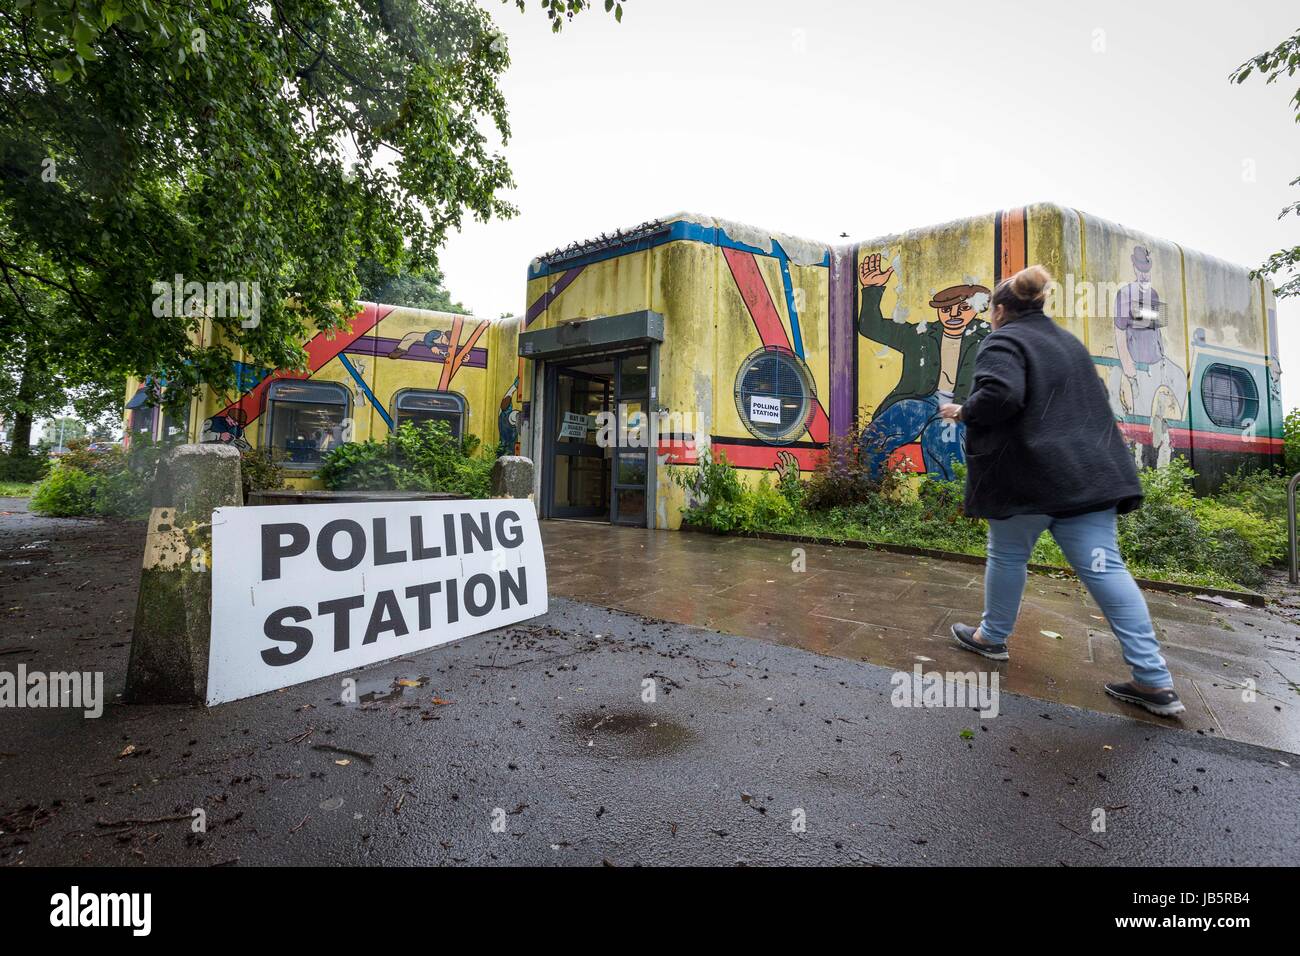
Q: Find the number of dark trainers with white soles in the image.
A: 2